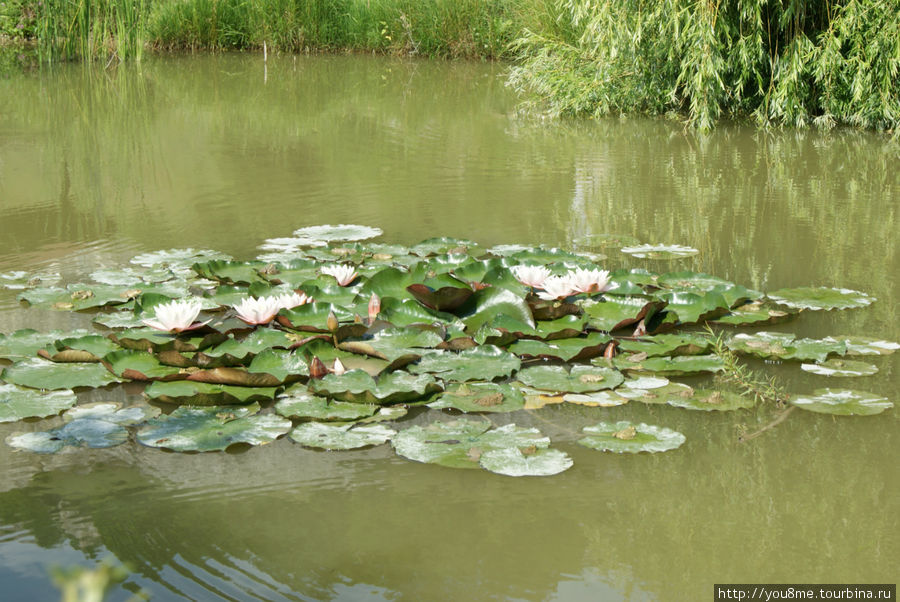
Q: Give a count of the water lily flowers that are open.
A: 7